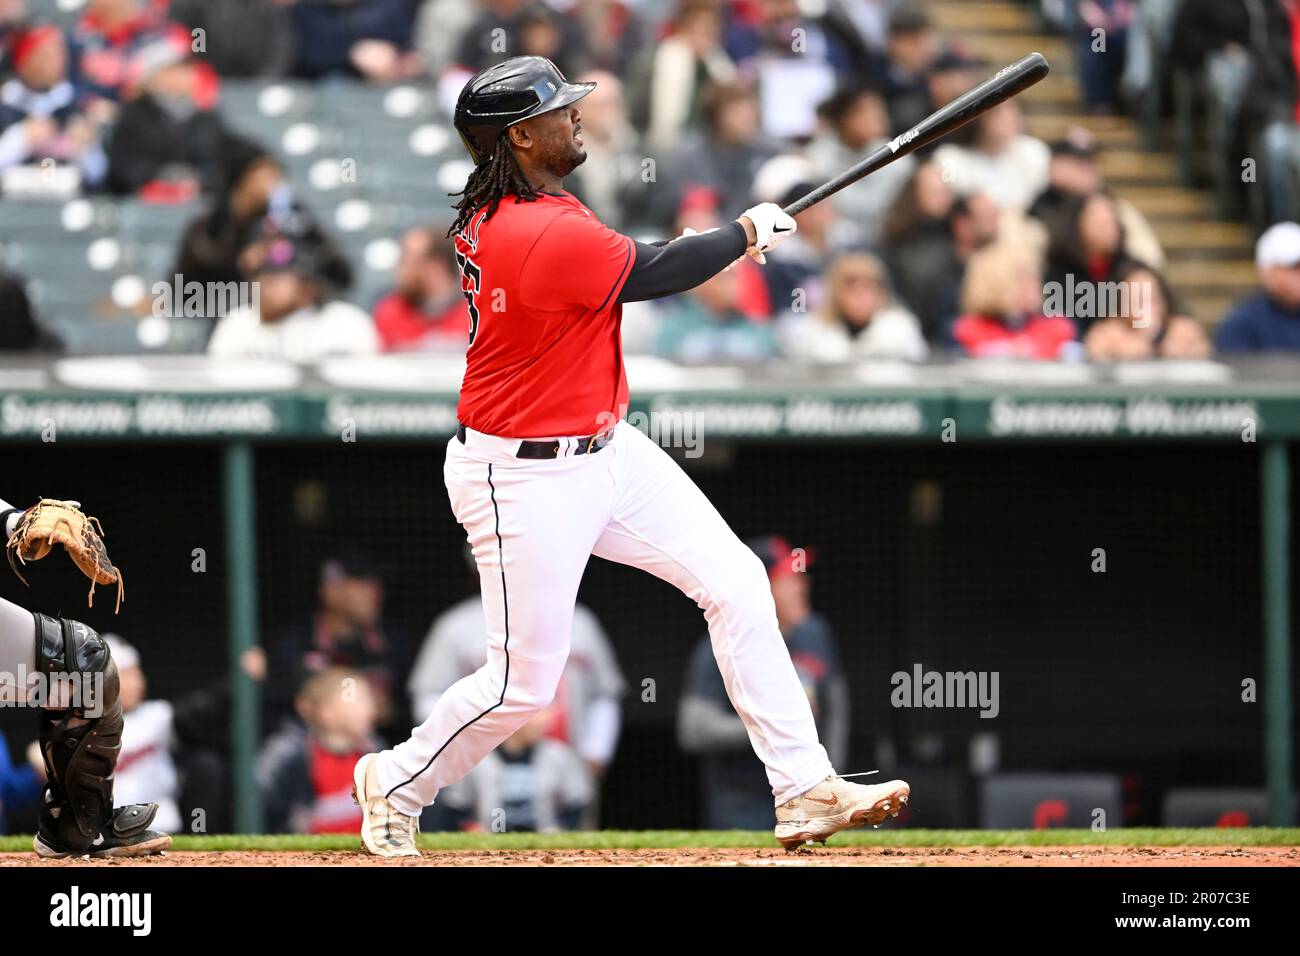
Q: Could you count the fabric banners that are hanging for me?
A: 0